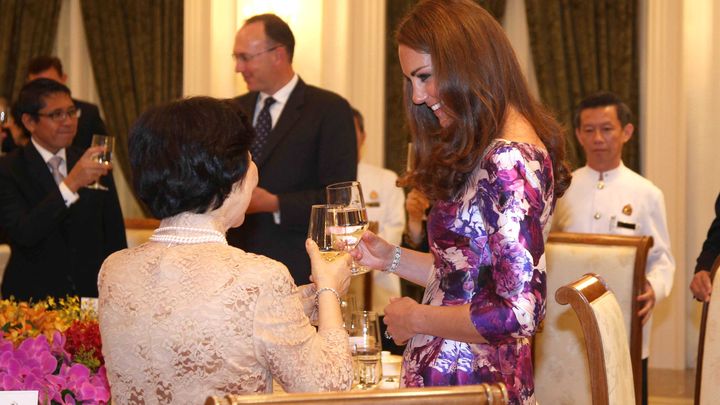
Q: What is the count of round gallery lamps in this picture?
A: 0